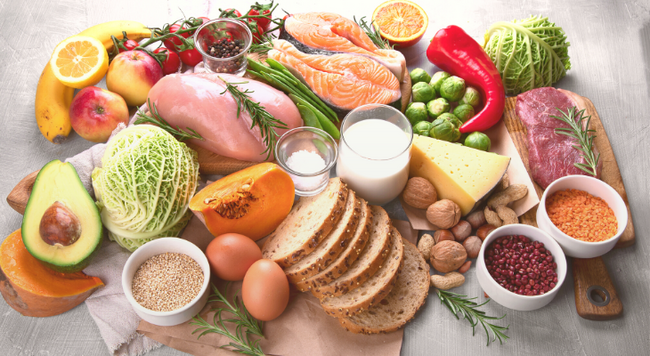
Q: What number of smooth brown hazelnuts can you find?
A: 5